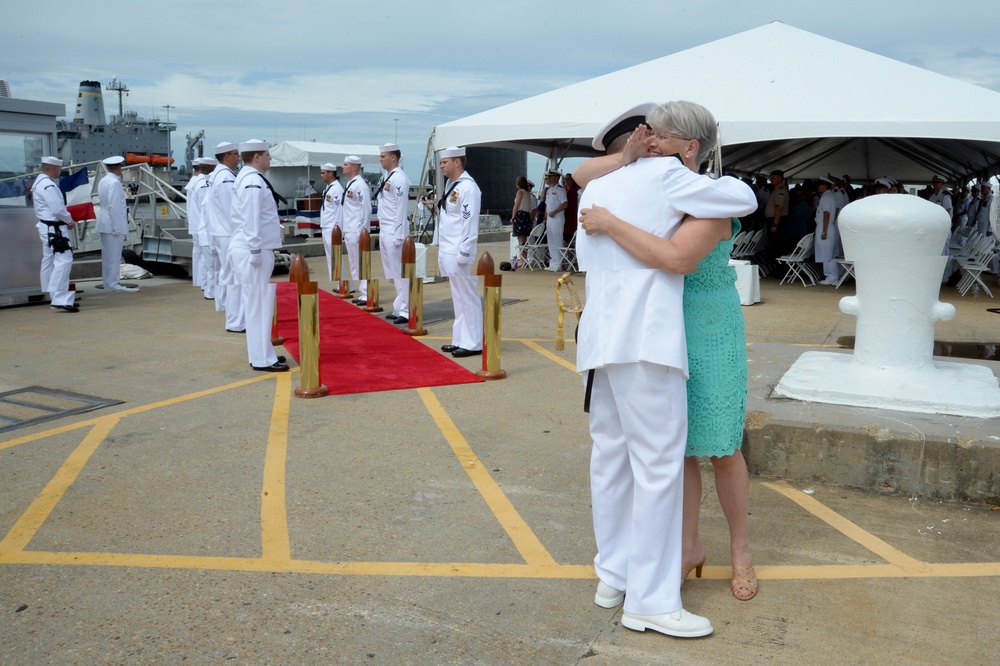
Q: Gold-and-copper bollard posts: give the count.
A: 6